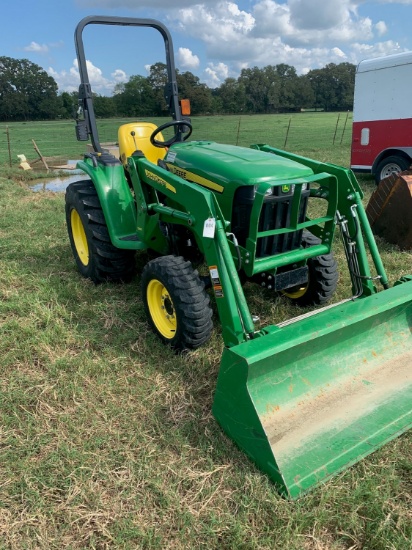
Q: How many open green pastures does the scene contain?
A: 1